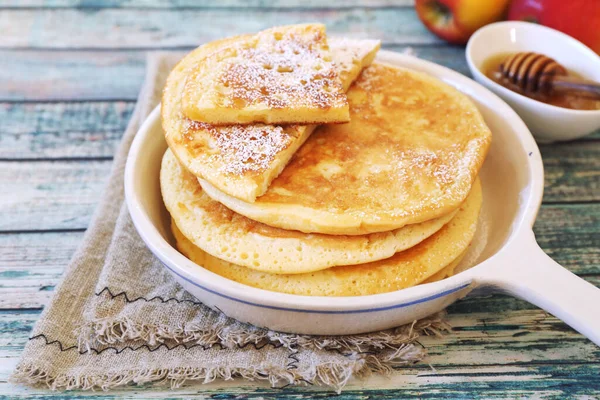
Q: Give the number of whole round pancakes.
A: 3